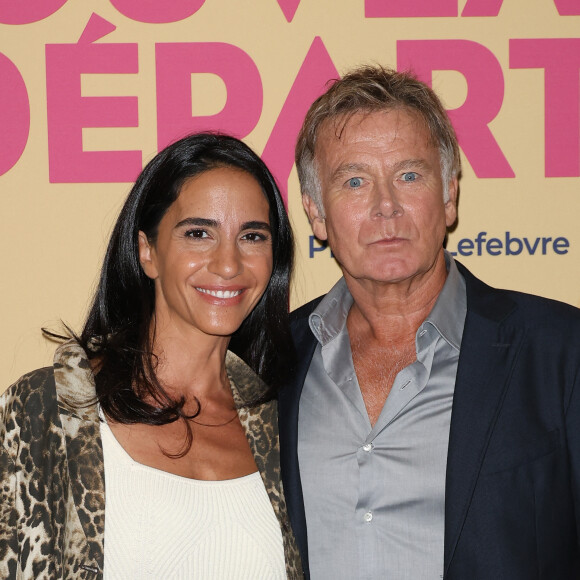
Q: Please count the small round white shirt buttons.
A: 2